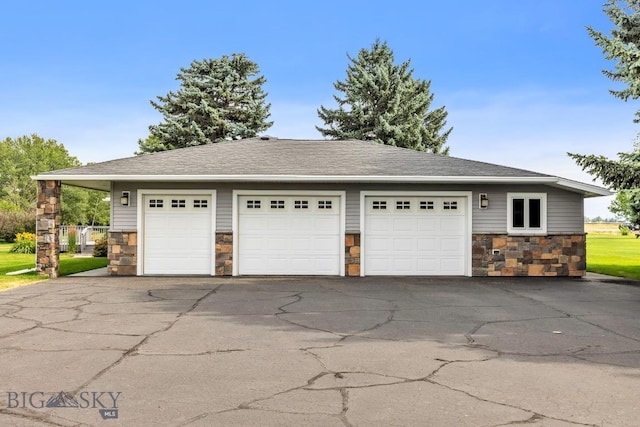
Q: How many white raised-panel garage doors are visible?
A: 3